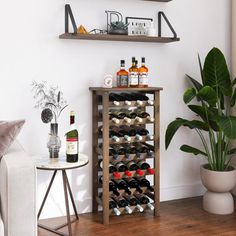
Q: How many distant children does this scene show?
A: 0